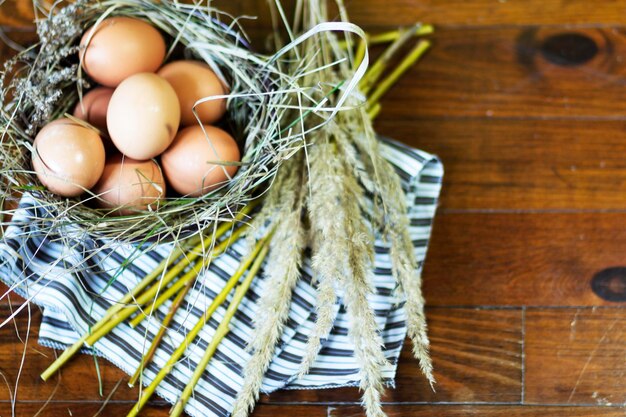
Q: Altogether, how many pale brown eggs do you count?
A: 7